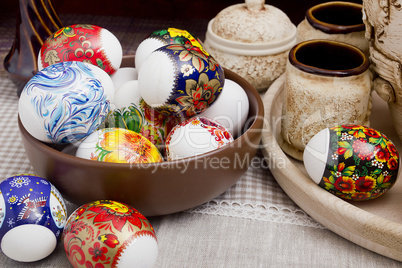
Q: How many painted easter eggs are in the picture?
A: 10